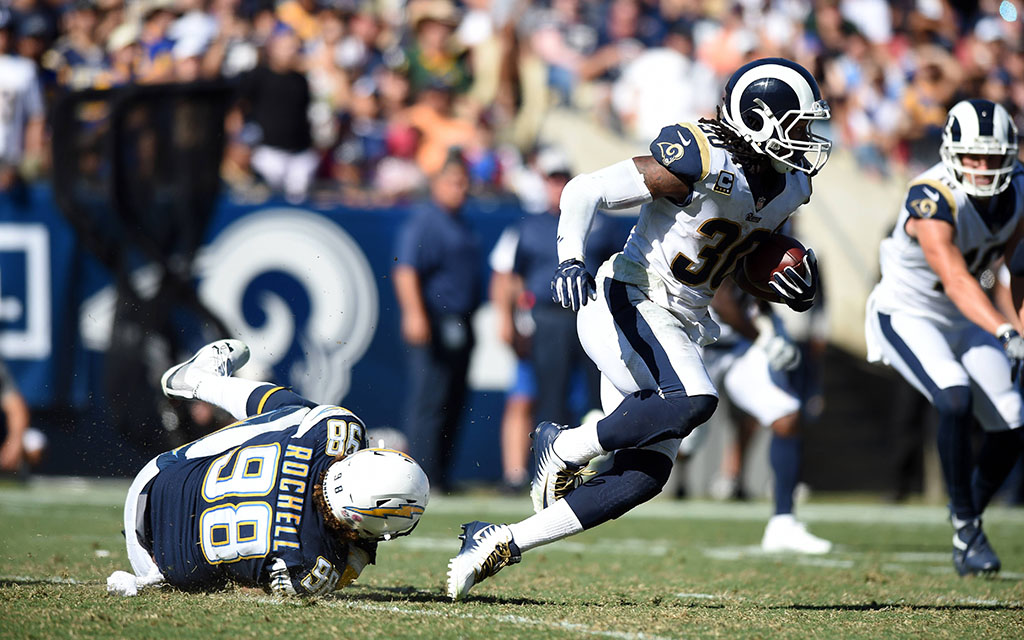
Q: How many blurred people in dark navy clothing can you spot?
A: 2